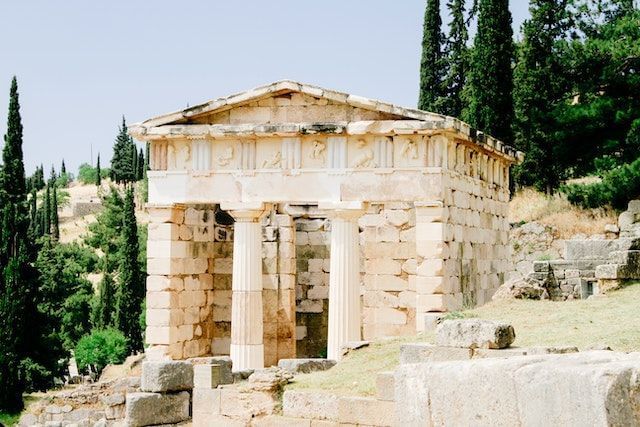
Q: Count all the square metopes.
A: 6